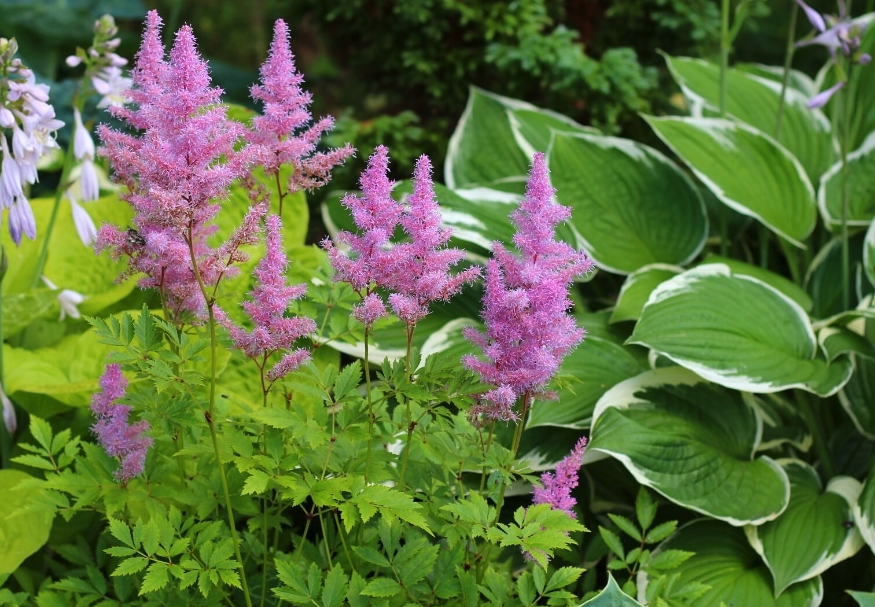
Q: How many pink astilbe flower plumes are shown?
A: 9